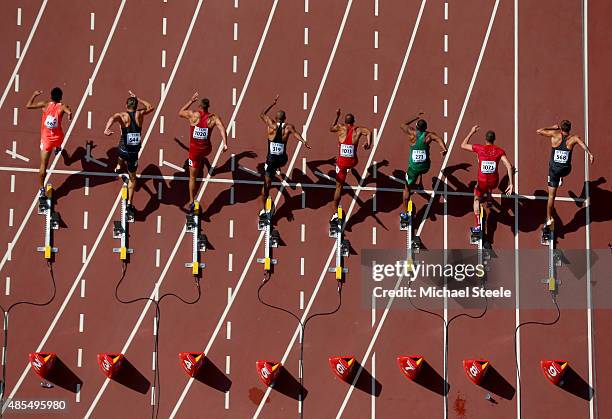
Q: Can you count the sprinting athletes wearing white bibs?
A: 8